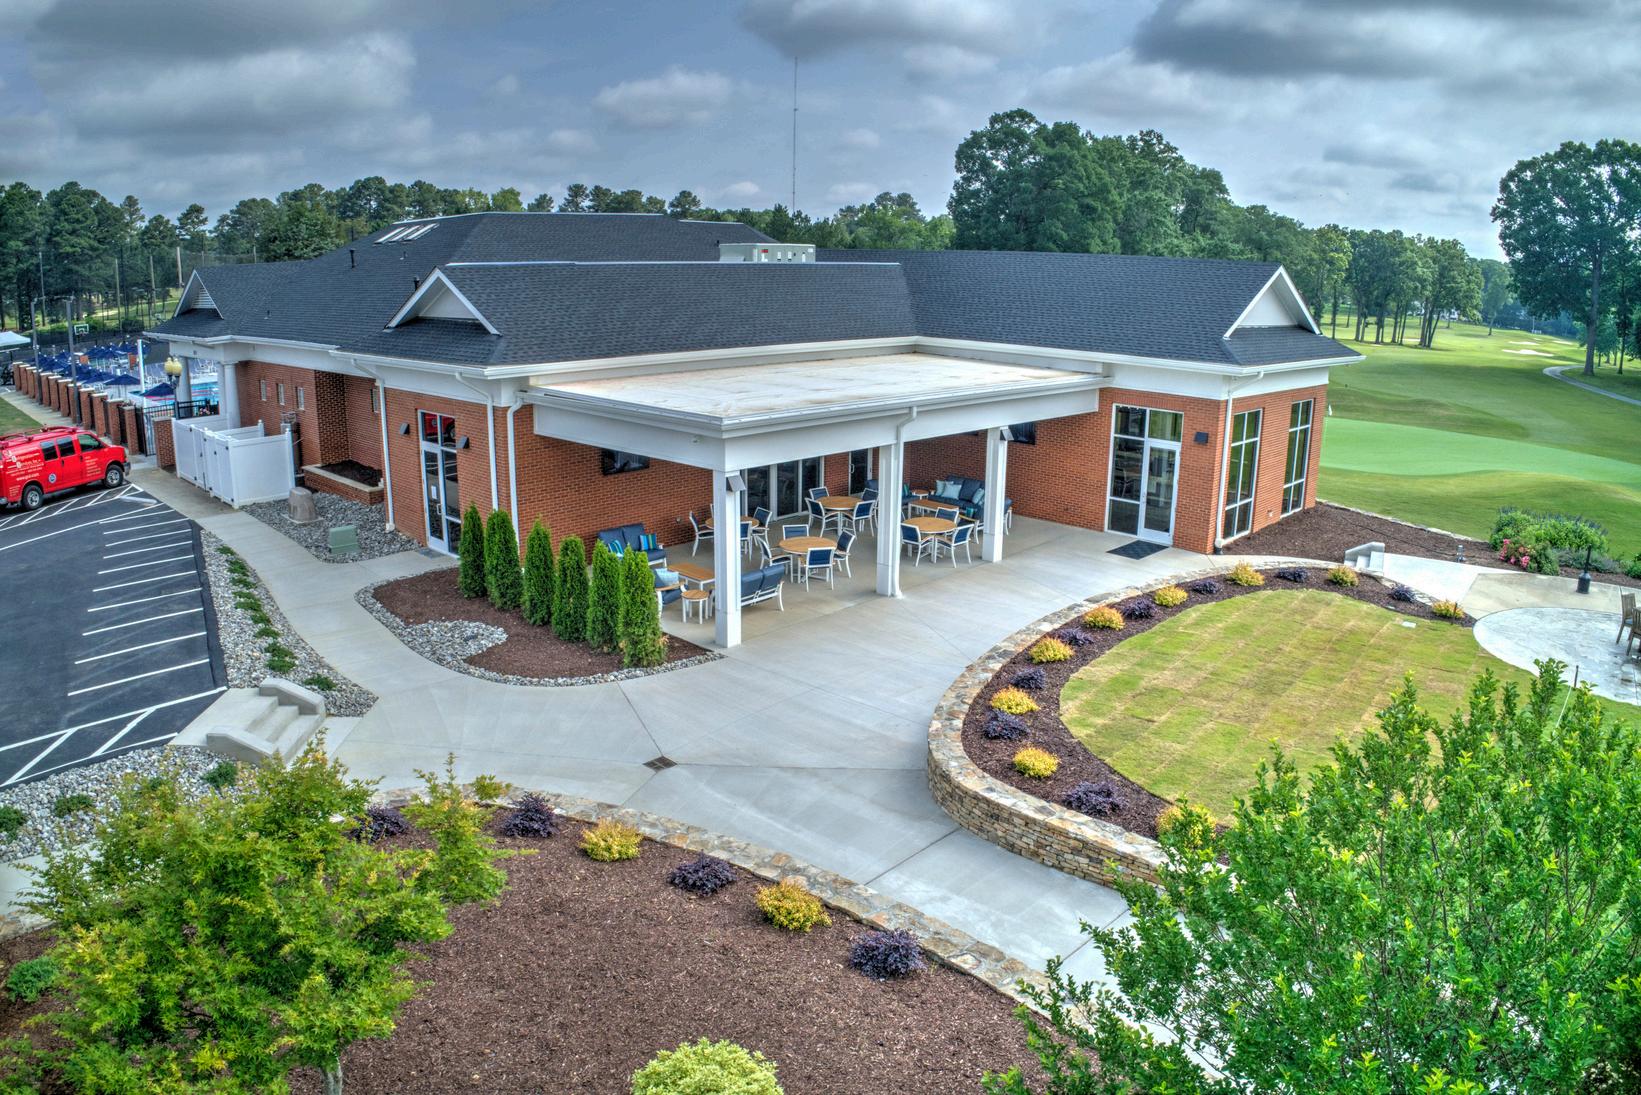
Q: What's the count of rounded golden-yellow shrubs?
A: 11